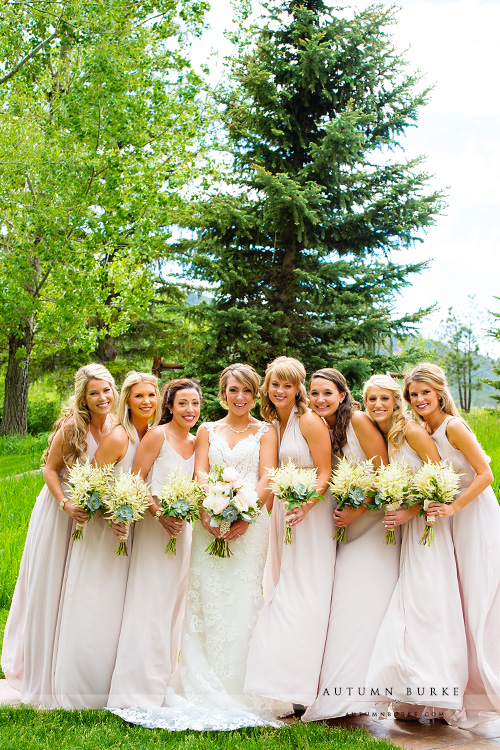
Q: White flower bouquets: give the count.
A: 8